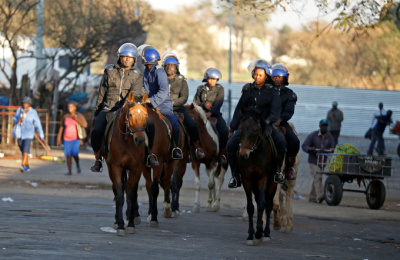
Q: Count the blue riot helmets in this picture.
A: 6